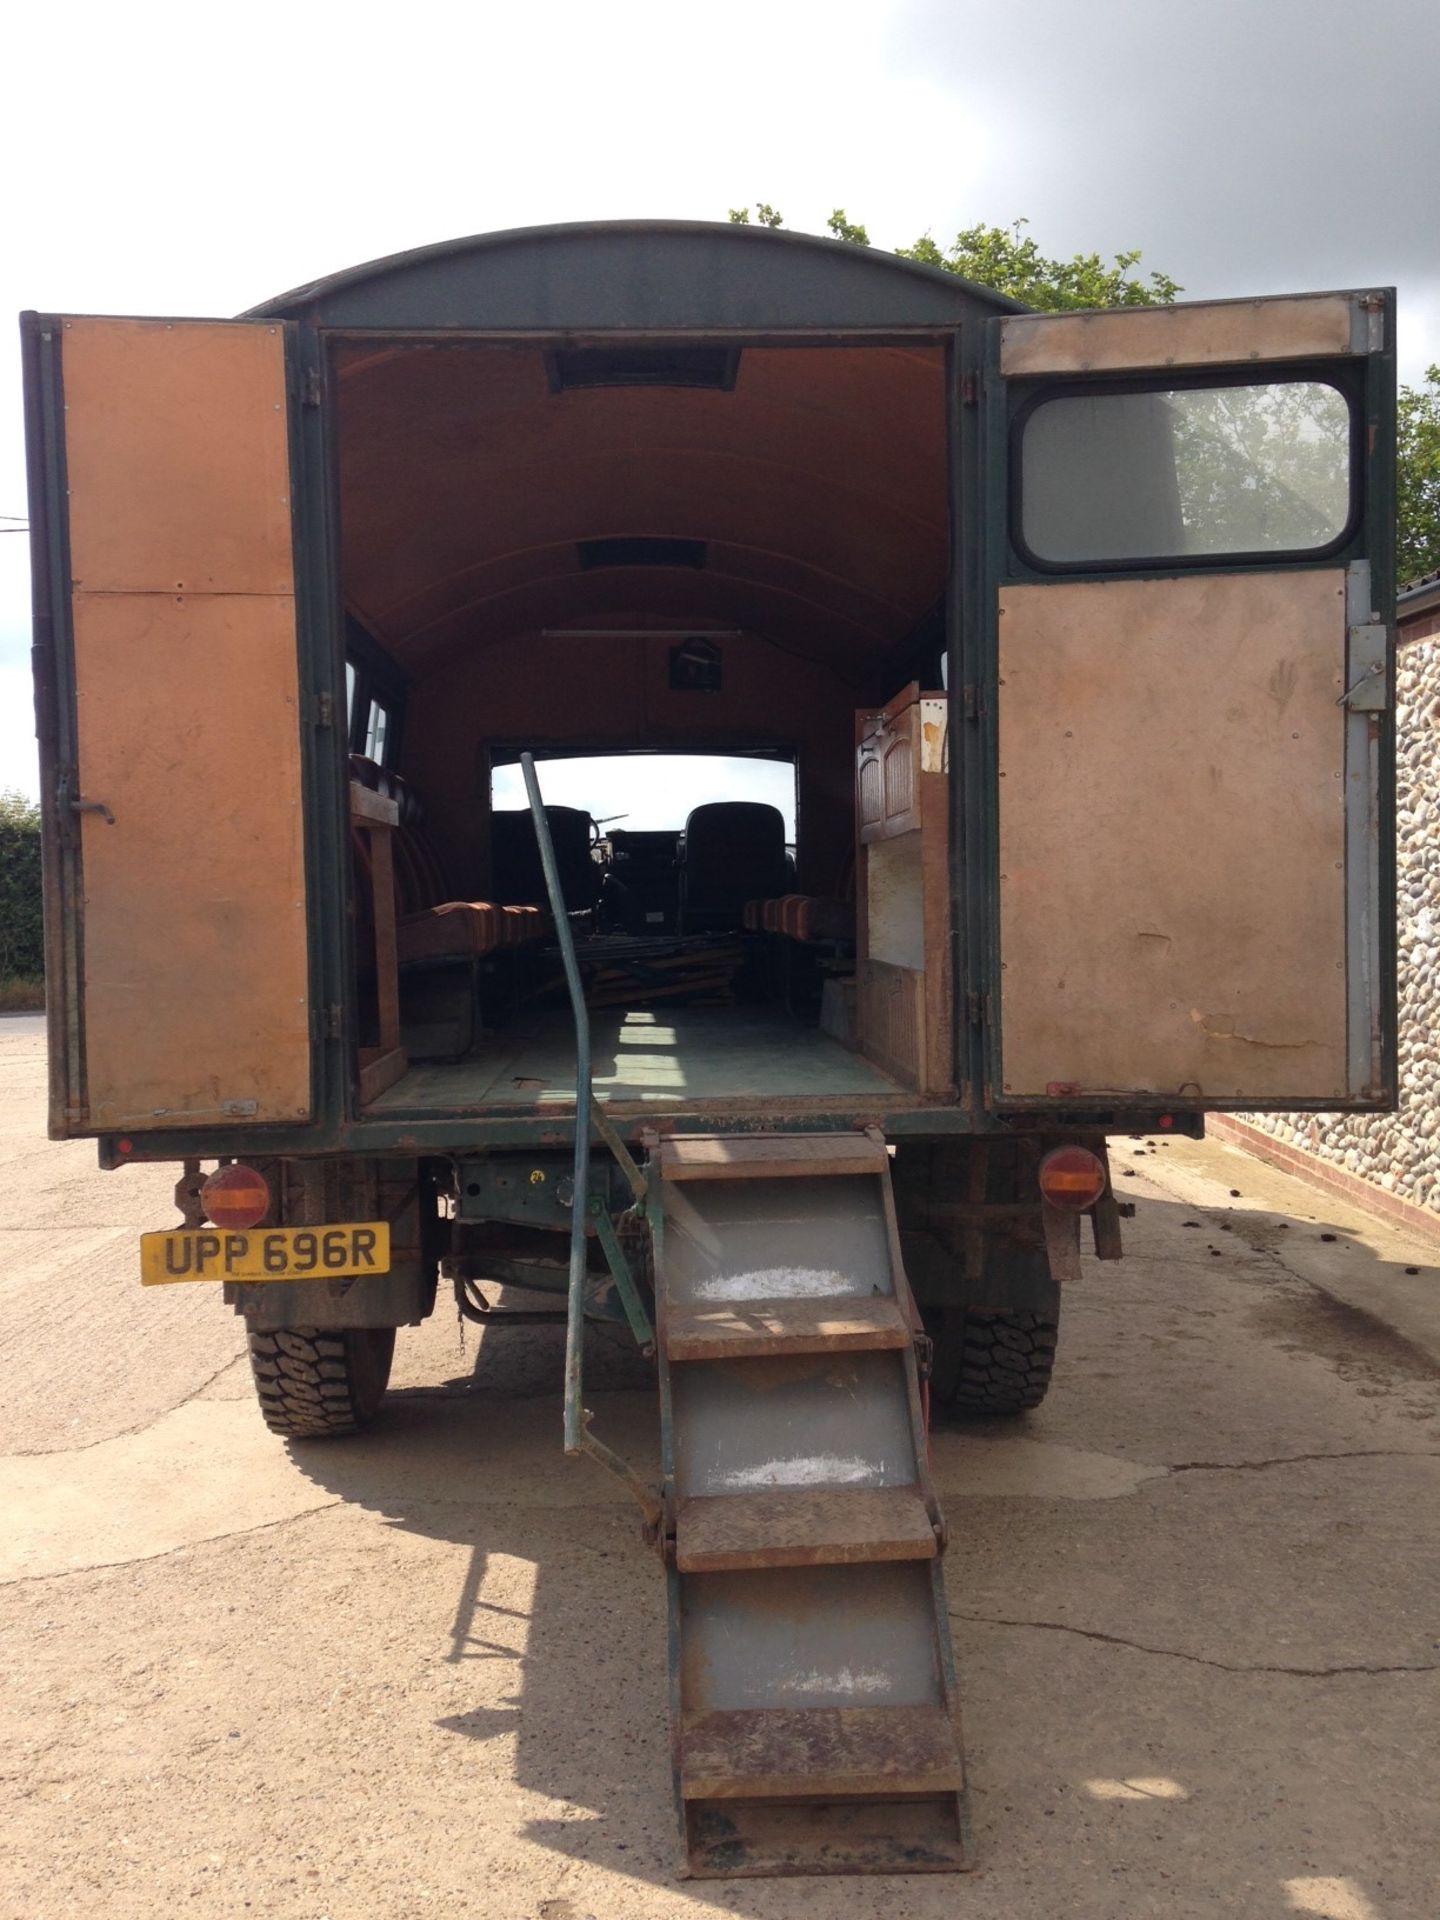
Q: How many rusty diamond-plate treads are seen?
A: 4